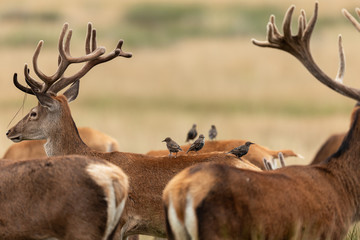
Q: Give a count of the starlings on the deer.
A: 5